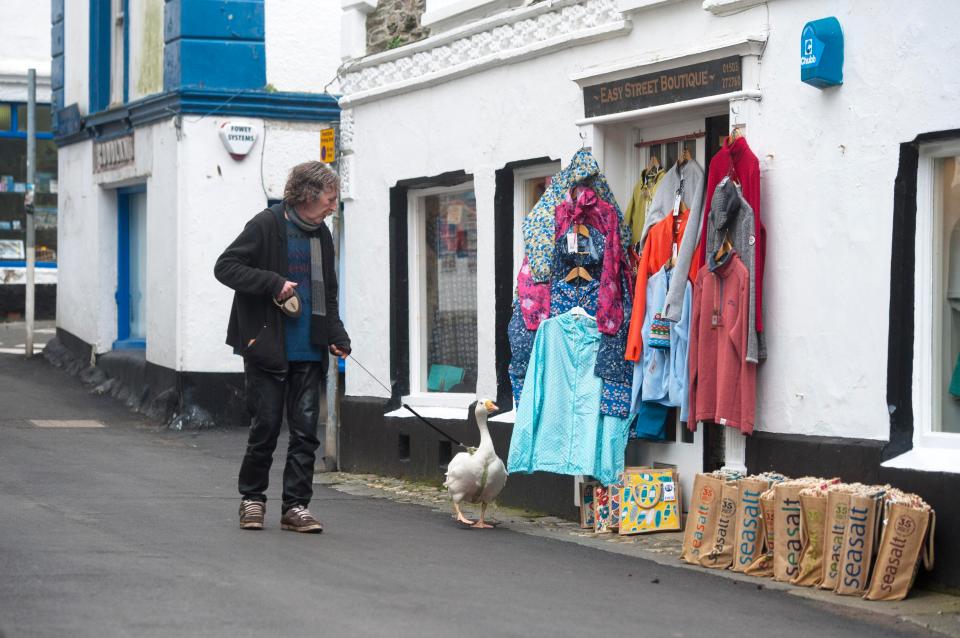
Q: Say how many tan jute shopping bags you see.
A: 9